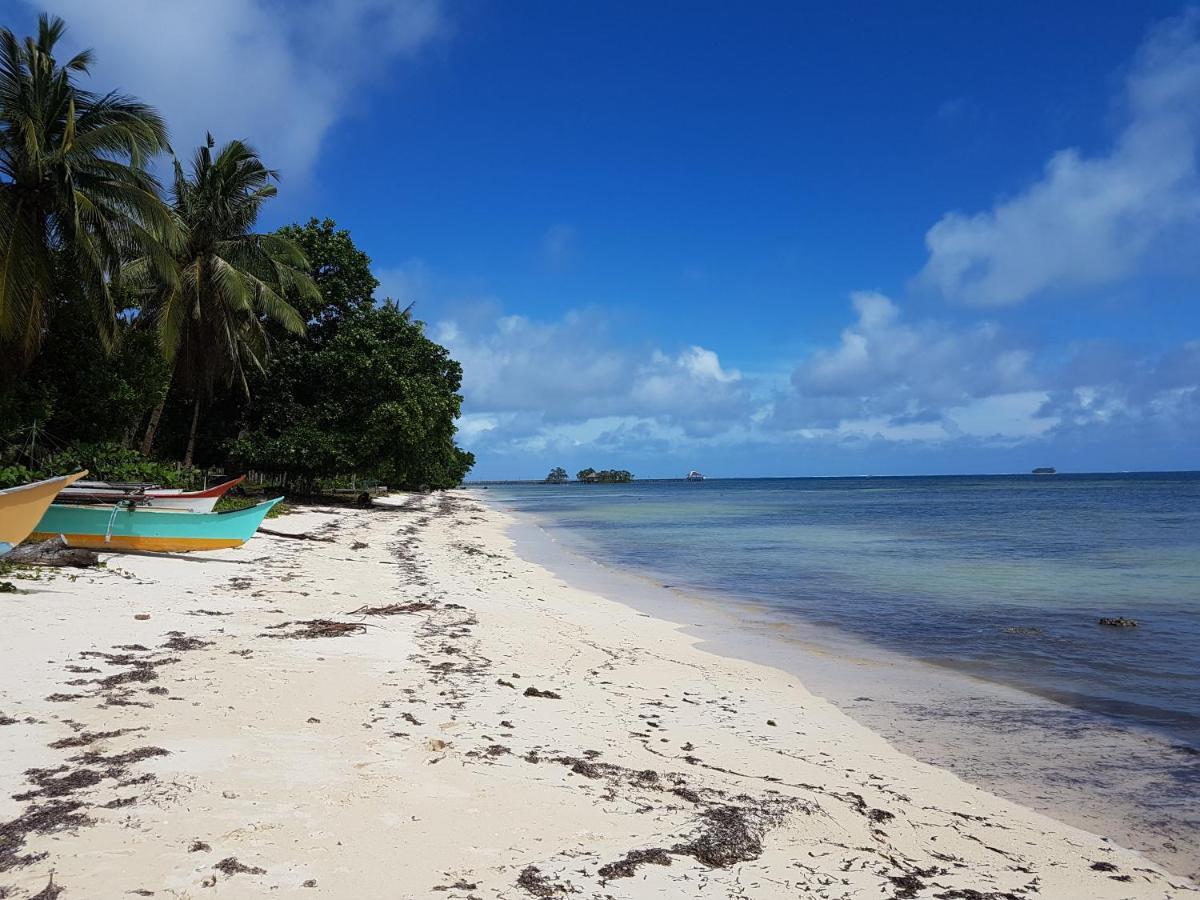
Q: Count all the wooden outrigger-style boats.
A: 3